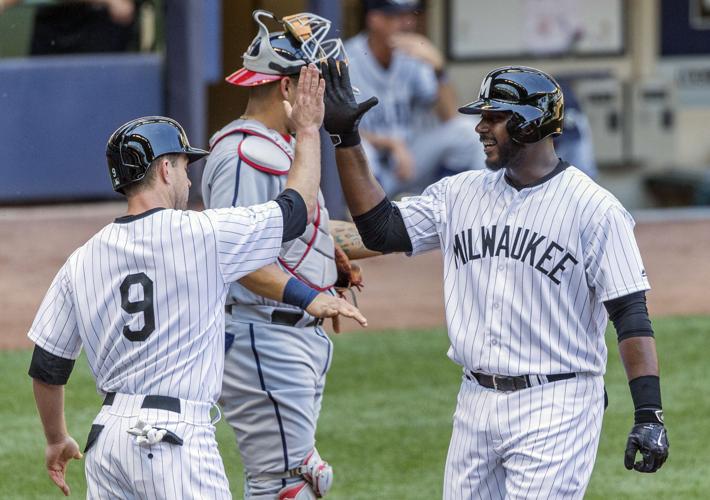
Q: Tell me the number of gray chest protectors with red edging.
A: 1